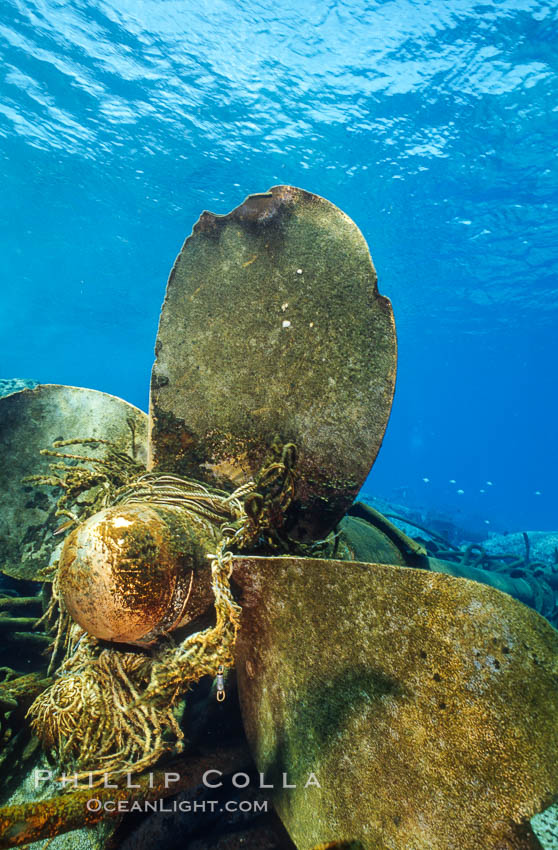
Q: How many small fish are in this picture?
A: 7